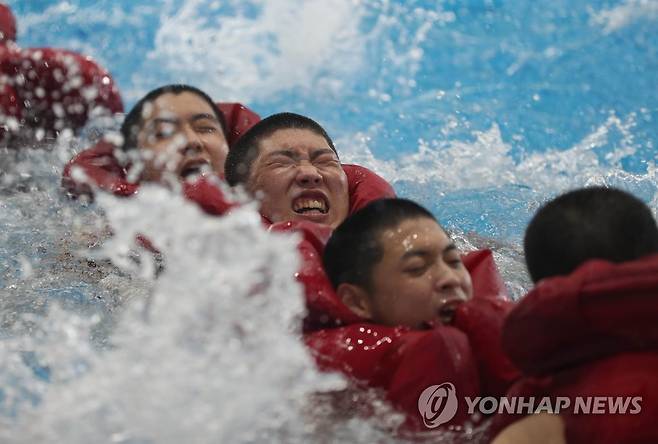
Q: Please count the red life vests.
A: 5